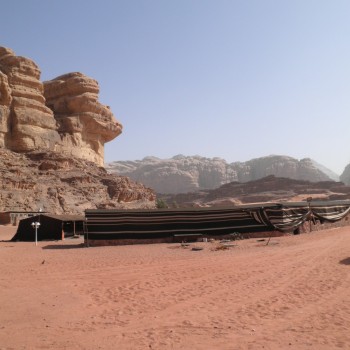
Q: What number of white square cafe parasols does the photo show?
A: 0